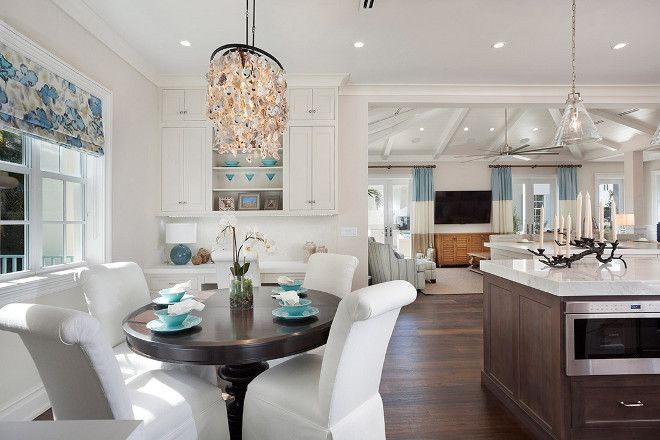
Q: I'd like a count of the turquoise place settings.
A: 4